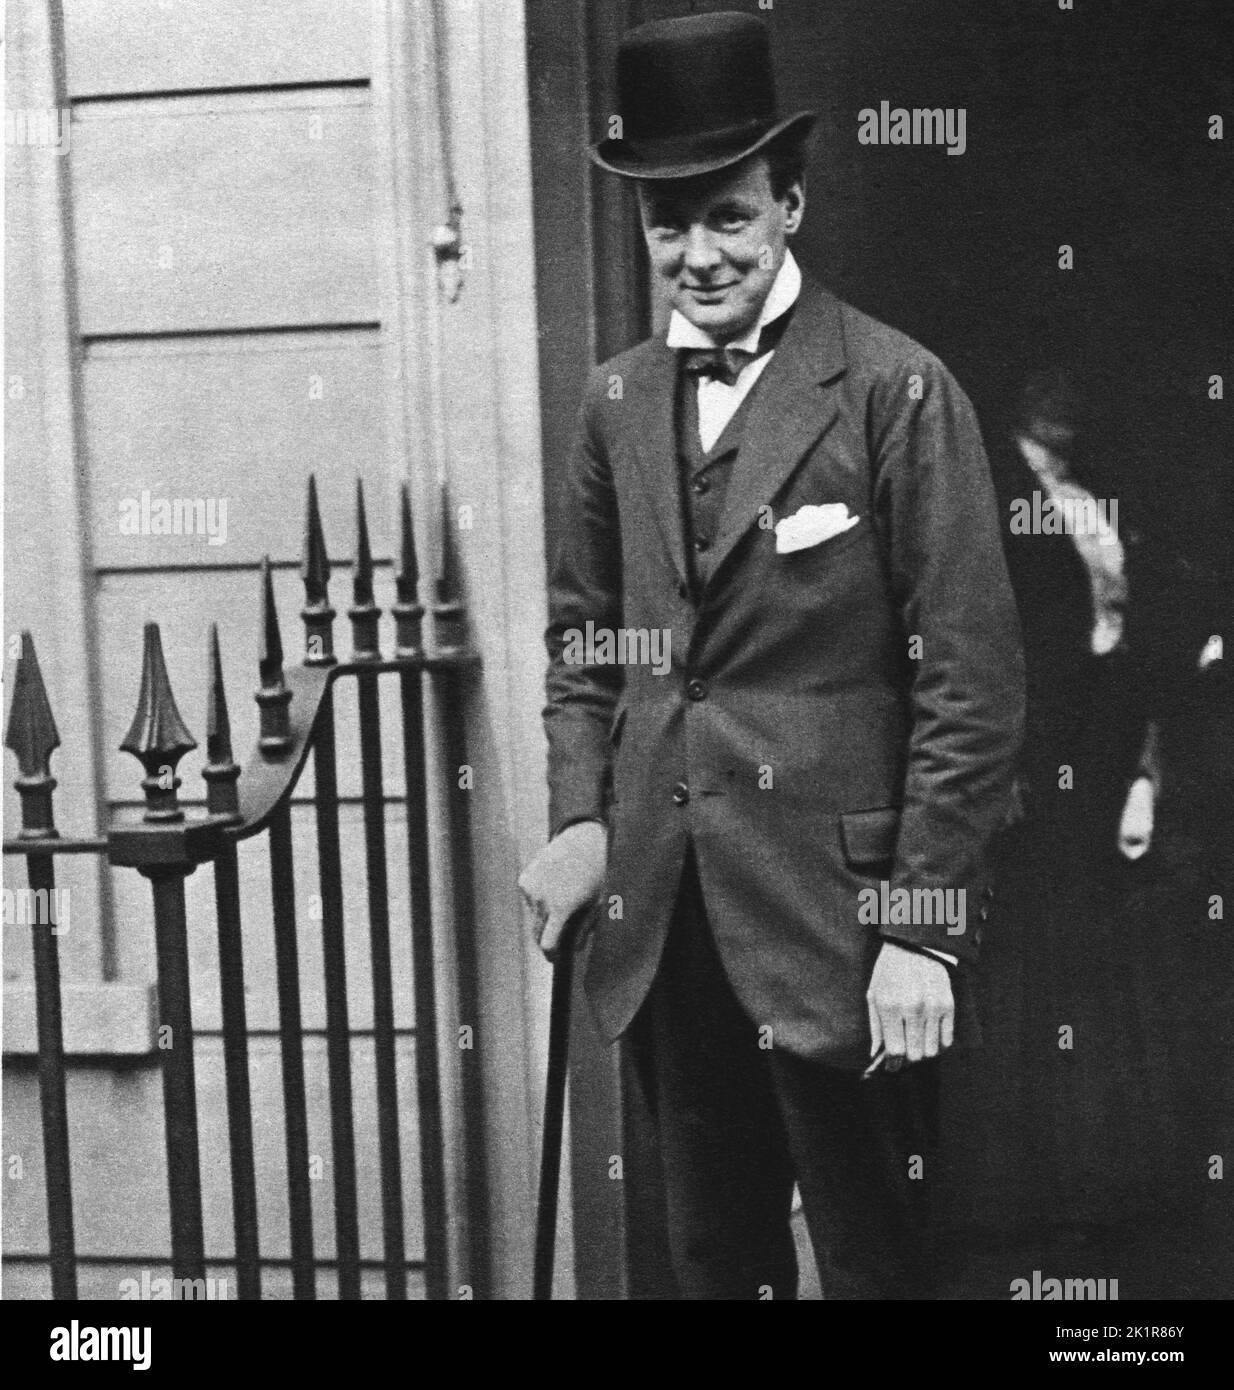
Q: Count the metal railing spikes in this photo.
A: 8